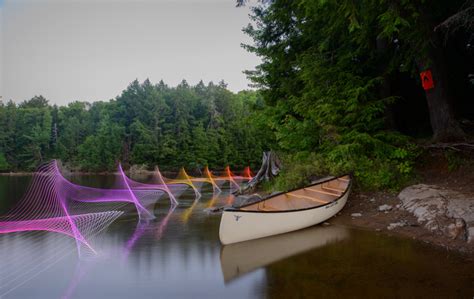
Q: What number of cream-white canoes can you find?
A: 1